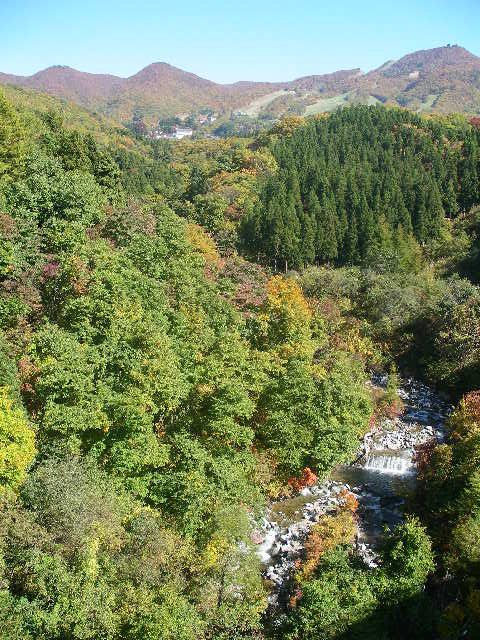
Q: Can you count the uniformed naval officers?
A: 0